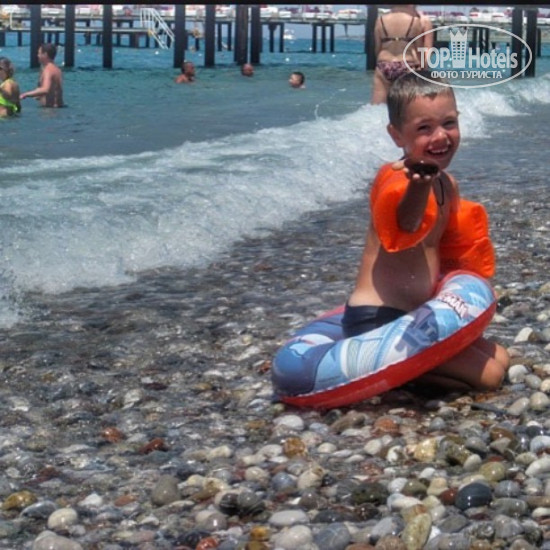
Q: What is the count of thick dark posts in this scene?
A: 10